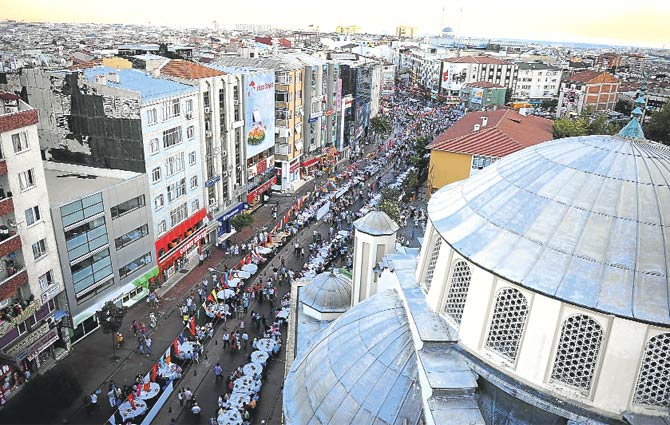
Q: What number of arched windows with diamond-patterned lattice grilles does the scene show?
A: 5